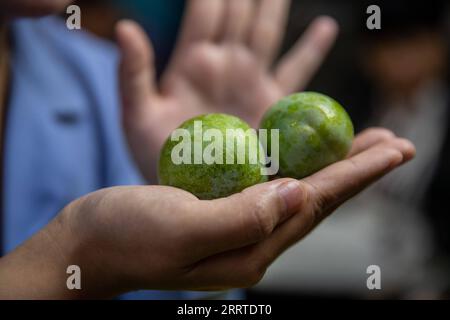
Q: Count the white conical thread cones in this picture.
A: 0